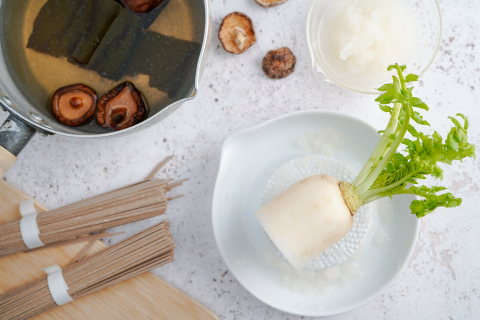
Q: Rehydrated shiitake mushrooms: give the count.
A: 3